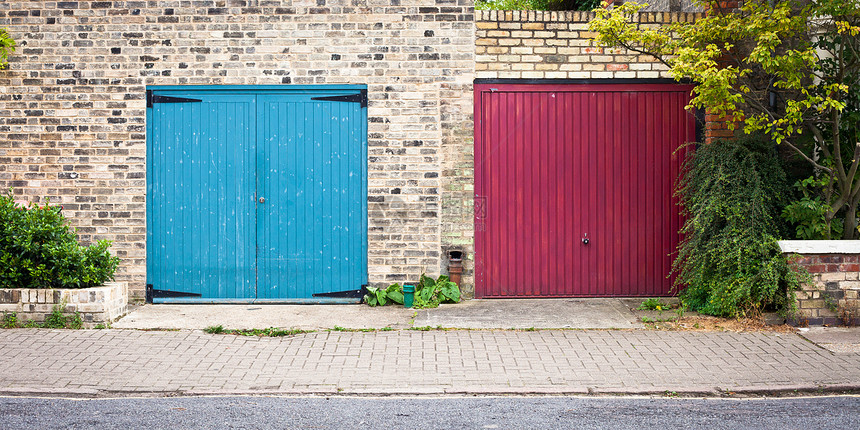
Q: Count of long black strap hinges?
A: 4